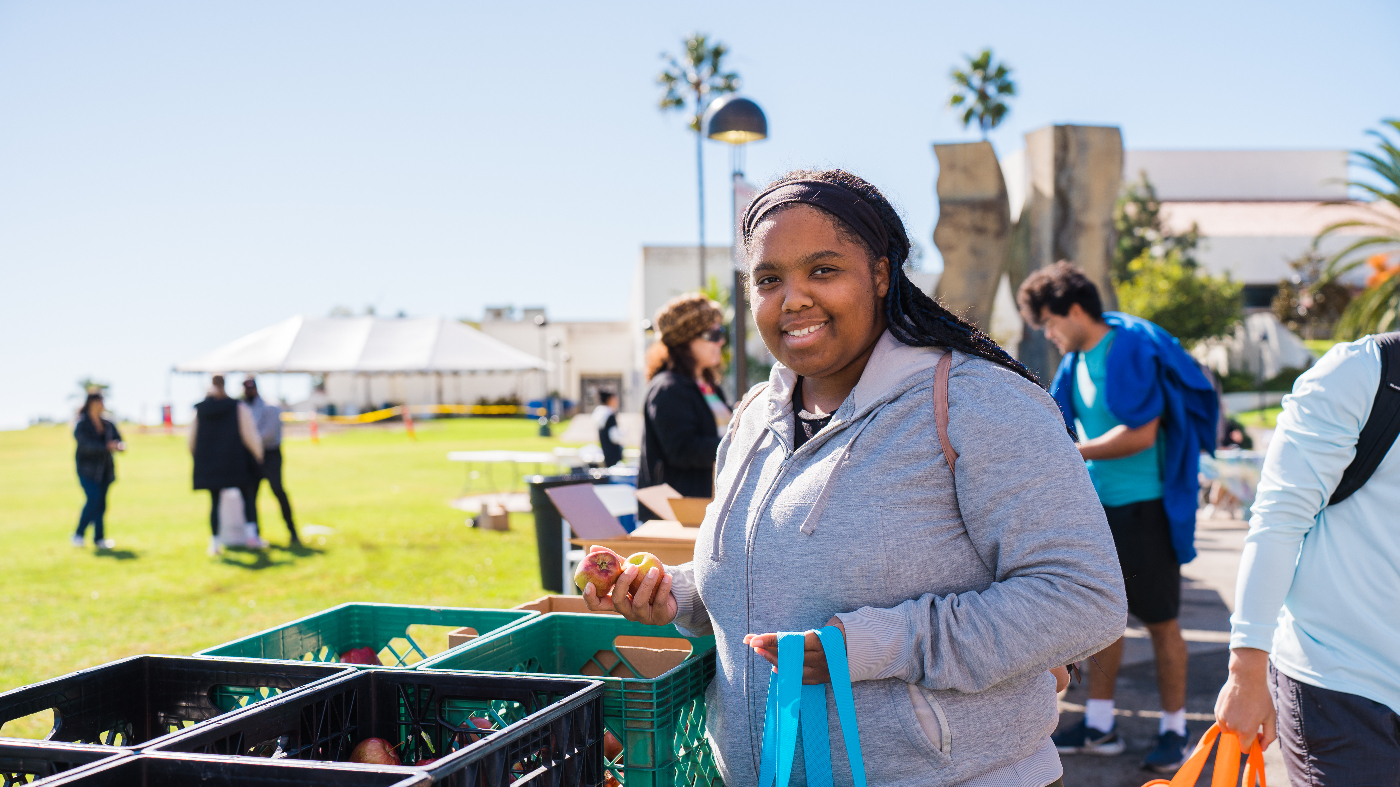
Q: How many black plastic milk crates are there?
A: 4